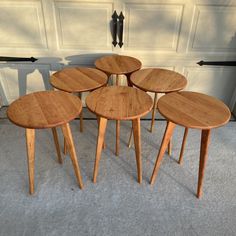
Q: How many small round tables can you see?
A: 6